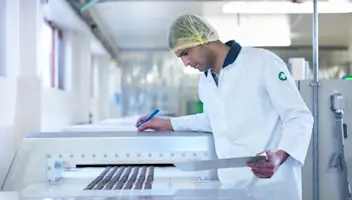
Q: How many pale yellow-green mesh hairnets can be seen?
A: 1